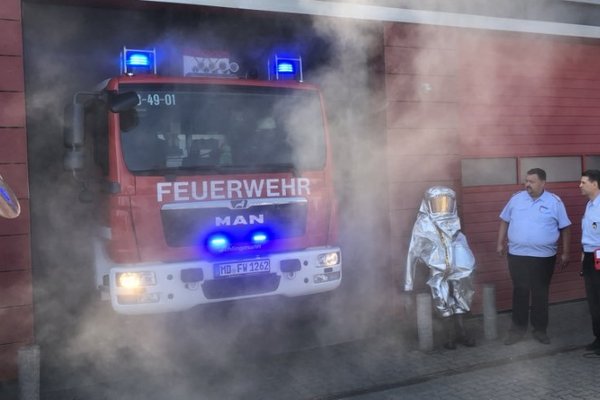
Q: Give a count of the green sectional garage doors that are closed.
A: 0